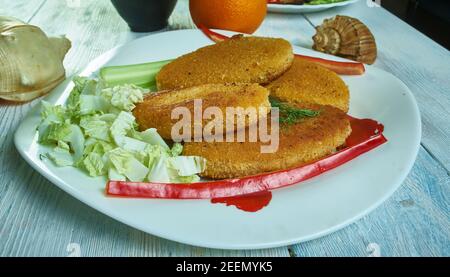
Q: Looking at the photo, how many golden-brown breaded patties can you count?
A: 4